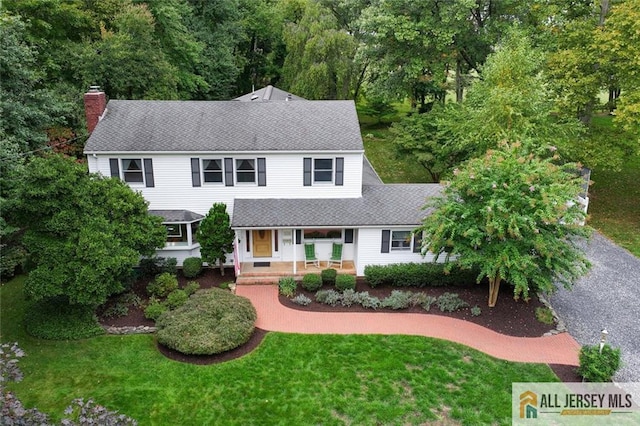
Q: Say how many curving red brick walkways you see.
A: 1